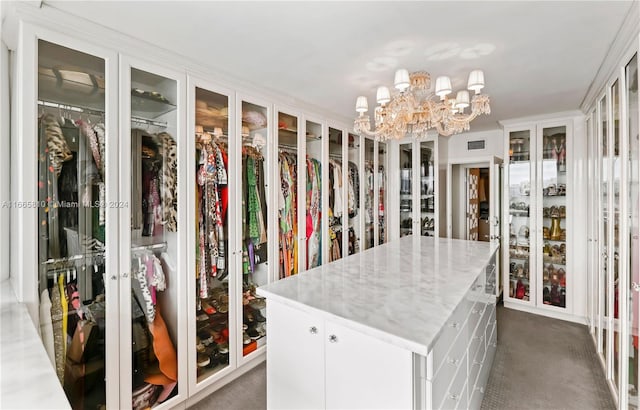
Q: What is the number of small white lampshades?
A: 6